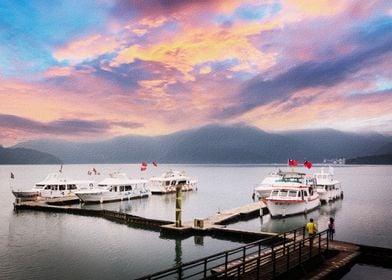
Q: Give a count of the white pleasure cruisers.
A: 6